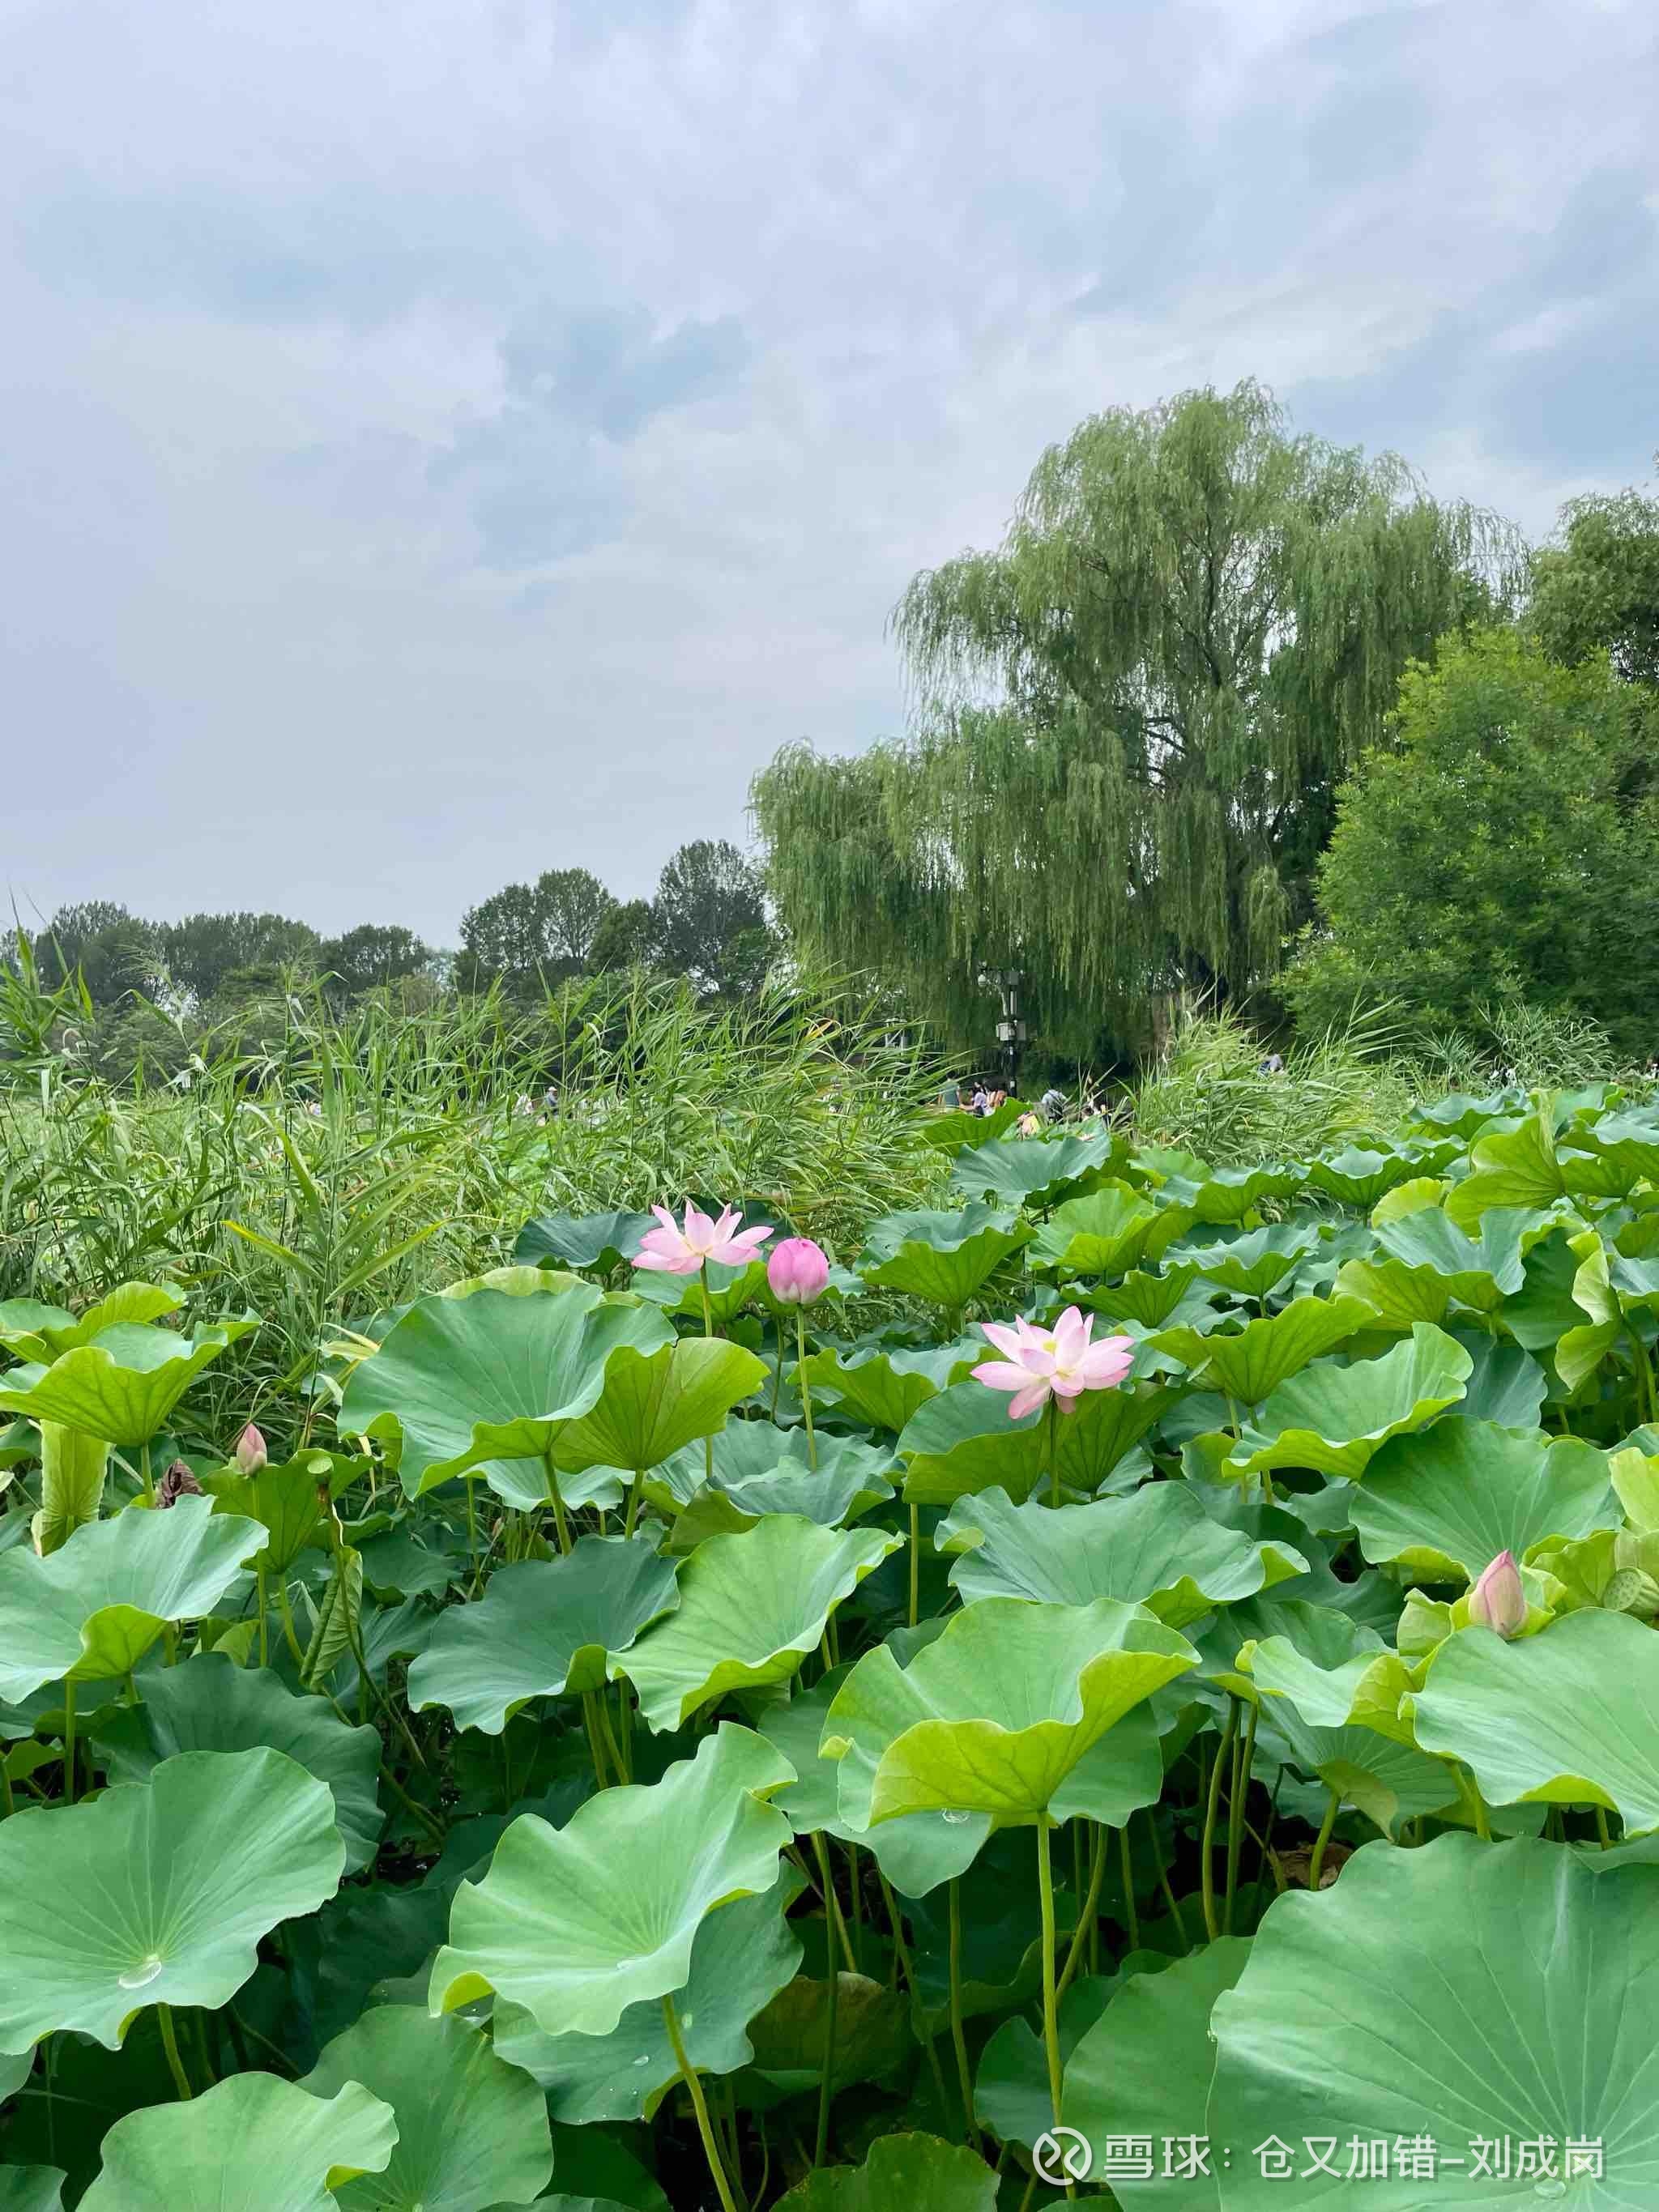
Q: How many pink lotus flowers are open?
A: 2